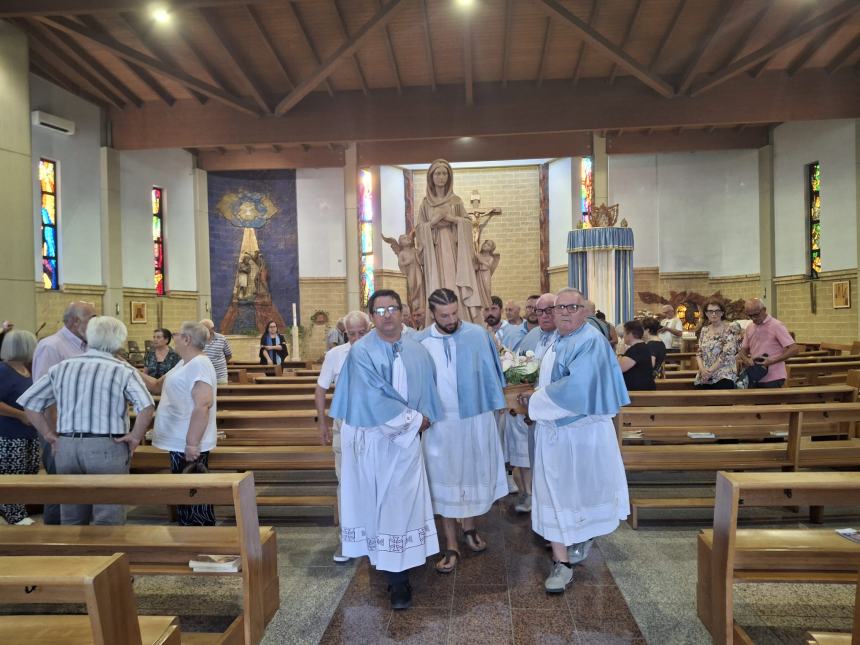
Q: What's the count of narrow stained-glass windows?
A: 5